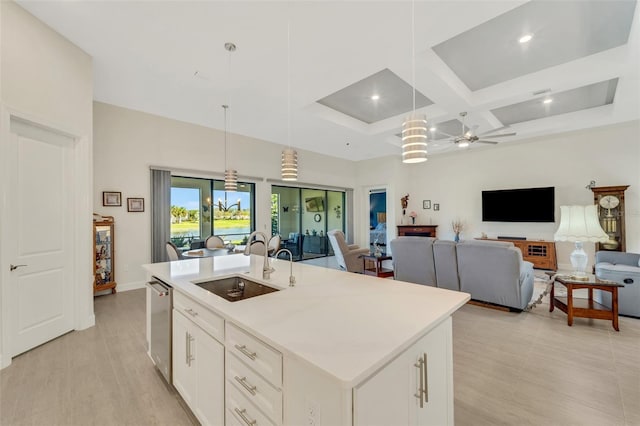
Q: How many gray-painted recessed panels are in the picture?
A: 4